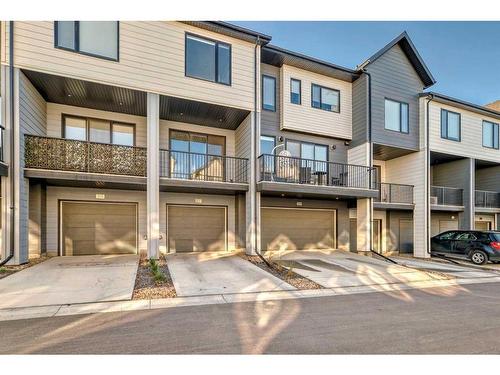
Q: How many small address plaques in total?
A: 3